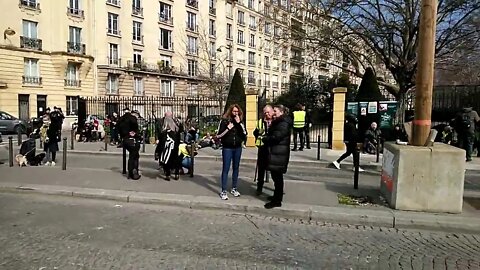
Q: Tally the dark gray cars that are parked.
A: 1